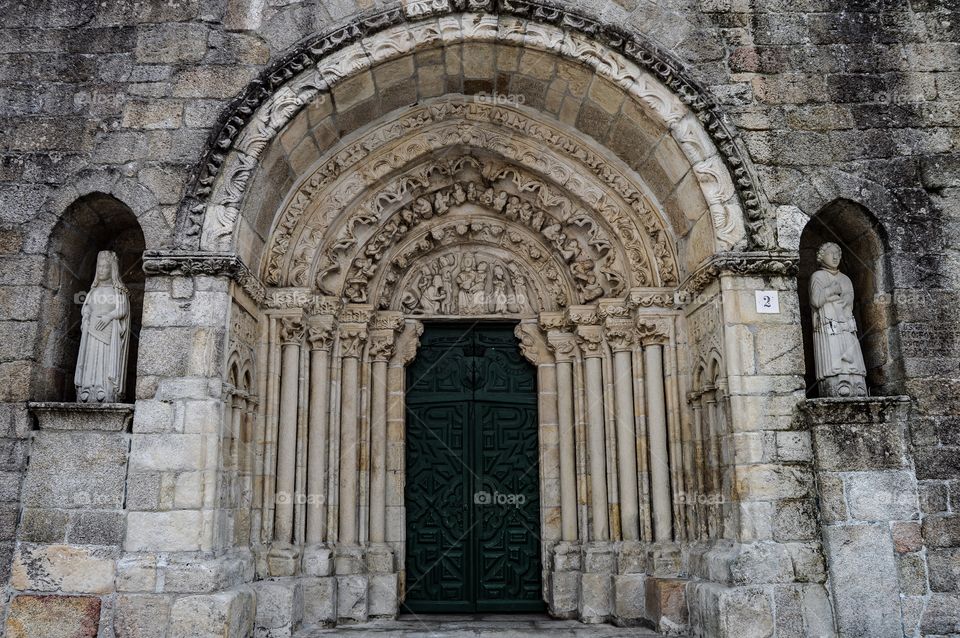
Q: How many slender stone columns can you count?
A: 8